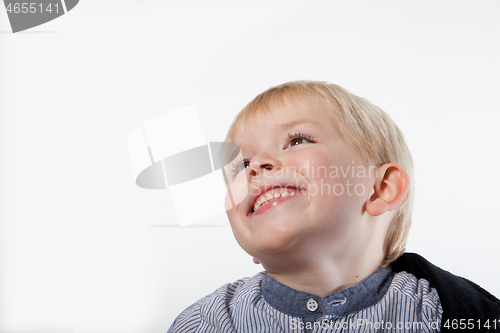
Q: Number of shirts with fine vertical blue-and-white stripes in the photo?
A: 1